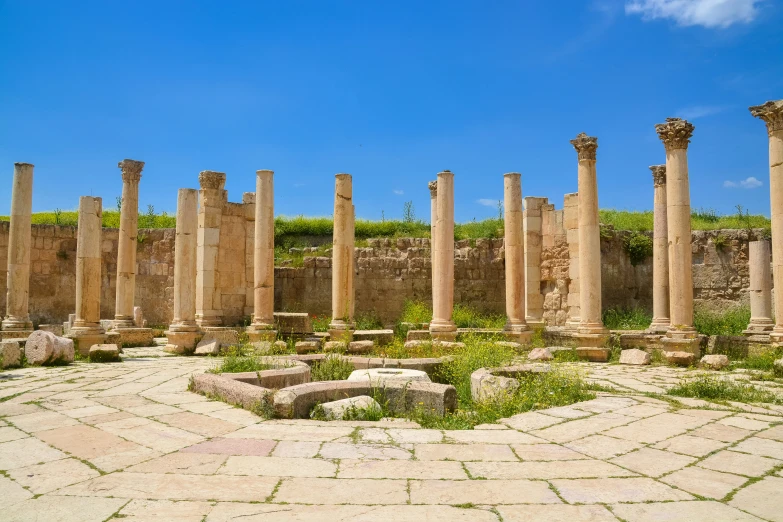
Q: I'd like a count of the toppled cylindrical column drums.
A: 1